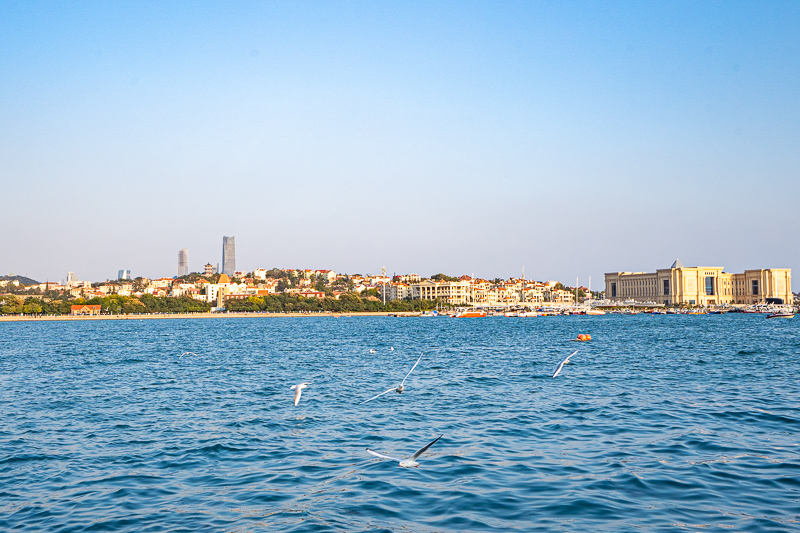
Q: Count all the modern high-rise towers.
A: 2